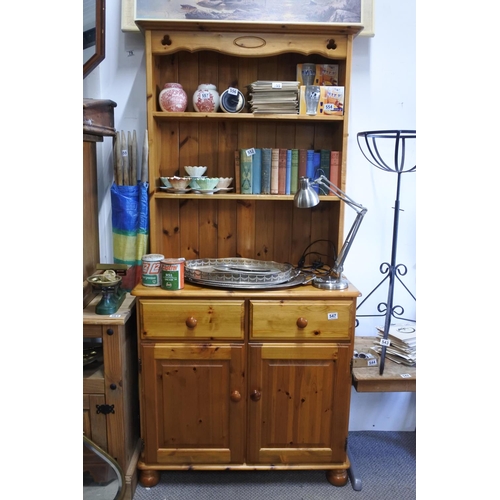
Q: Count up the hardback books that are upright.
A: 13